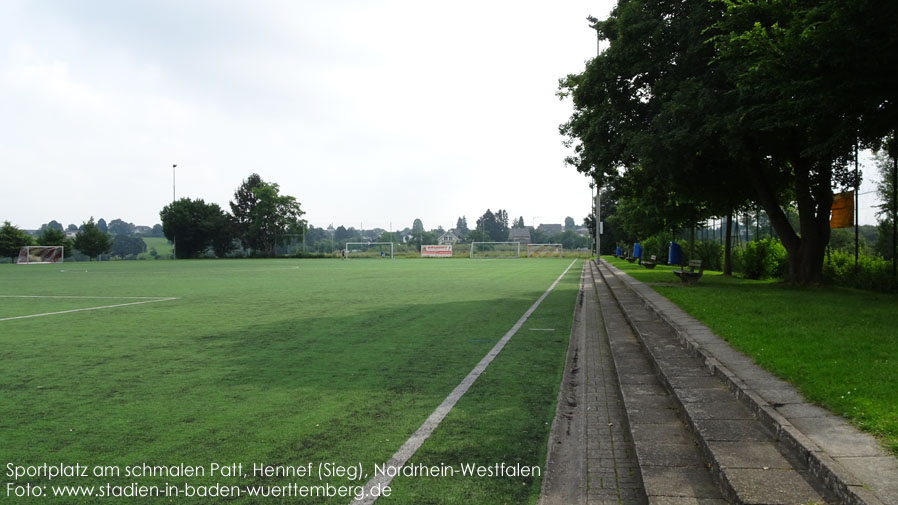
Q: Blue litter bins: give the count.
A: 3